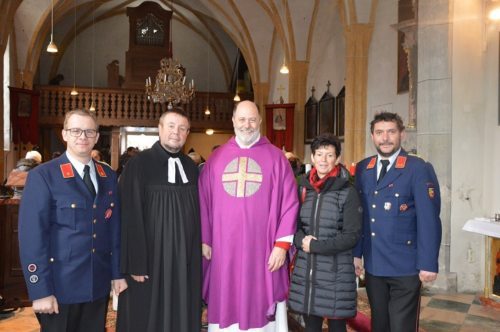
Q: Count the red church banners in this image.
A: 2